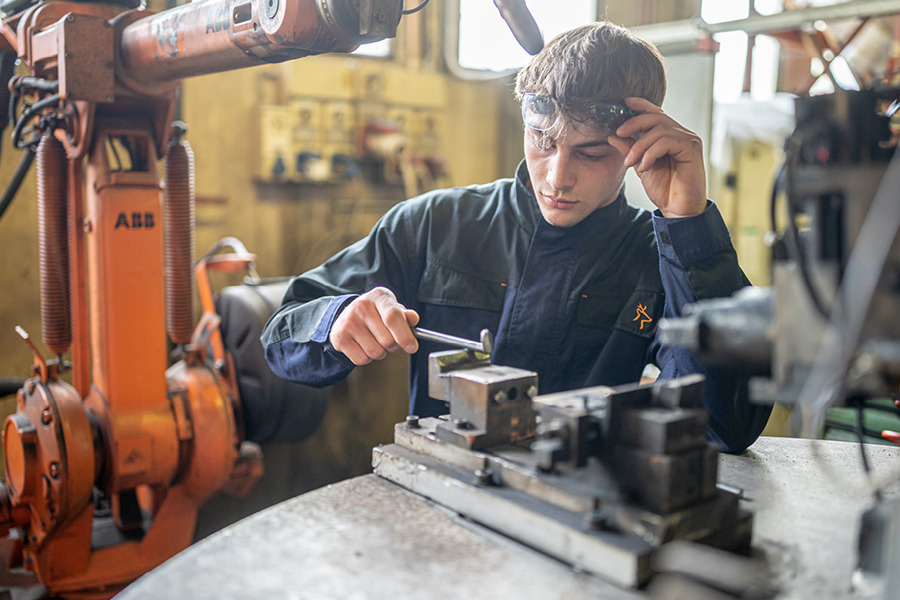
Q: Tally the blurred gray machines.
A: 1